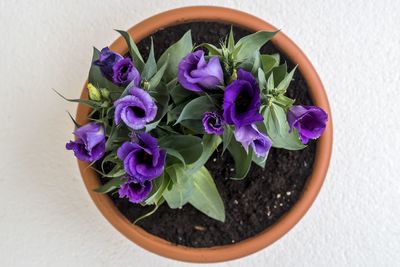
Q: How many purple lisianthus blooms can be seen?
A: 11